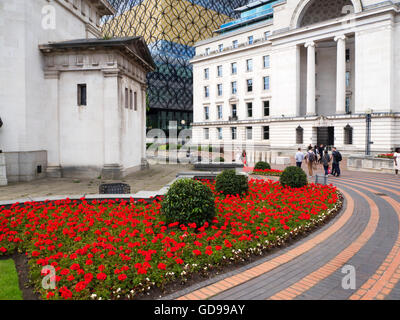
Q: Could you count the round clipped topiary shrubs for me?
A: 4